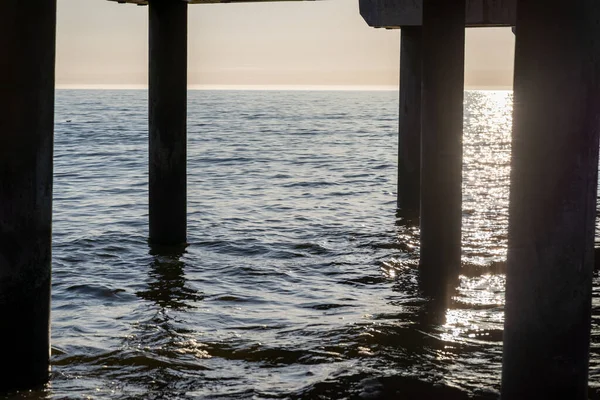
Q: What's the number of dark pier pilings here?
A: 5